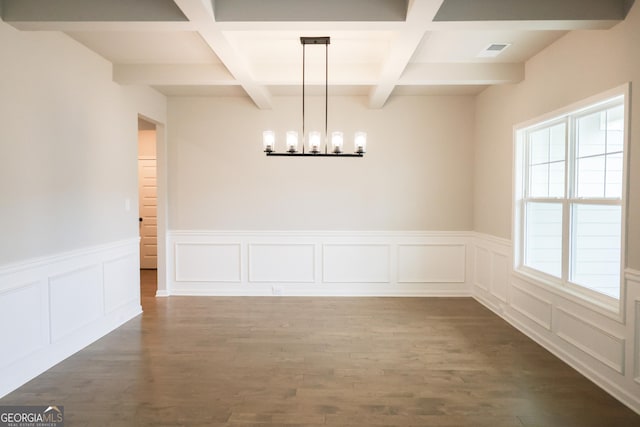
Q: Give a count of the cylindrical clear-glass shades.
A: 5